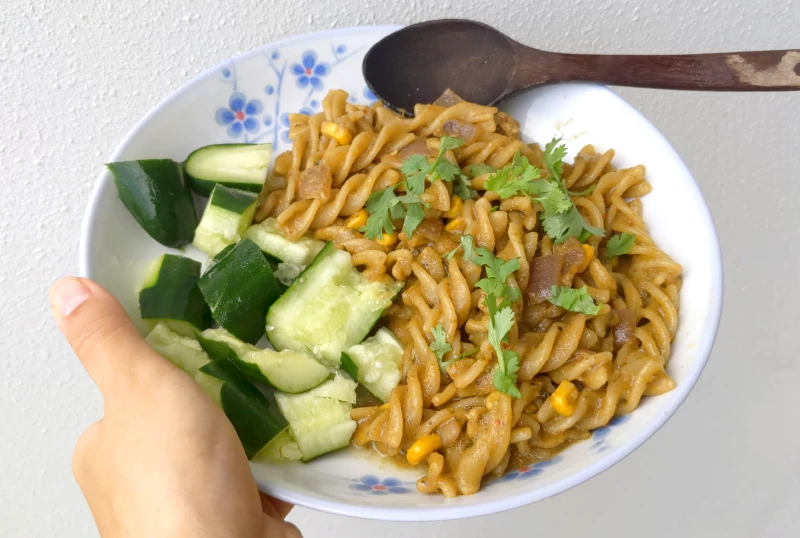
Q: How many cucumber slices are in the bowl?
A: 12